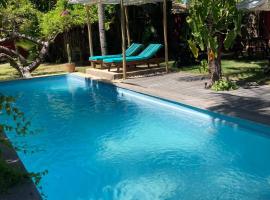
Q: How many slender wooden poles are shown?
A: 4